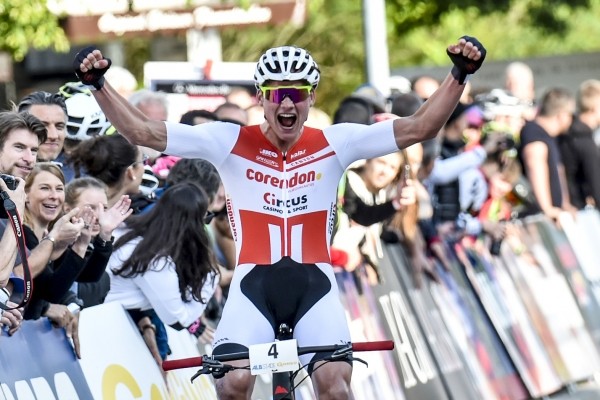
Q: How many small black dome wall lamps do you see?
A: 0